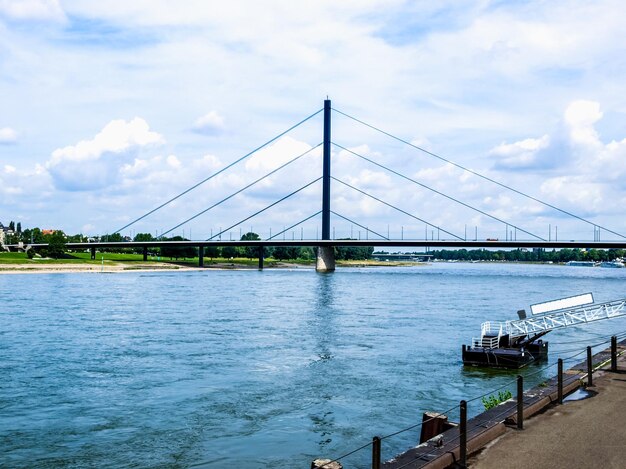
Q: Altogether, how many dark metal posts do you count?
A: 6